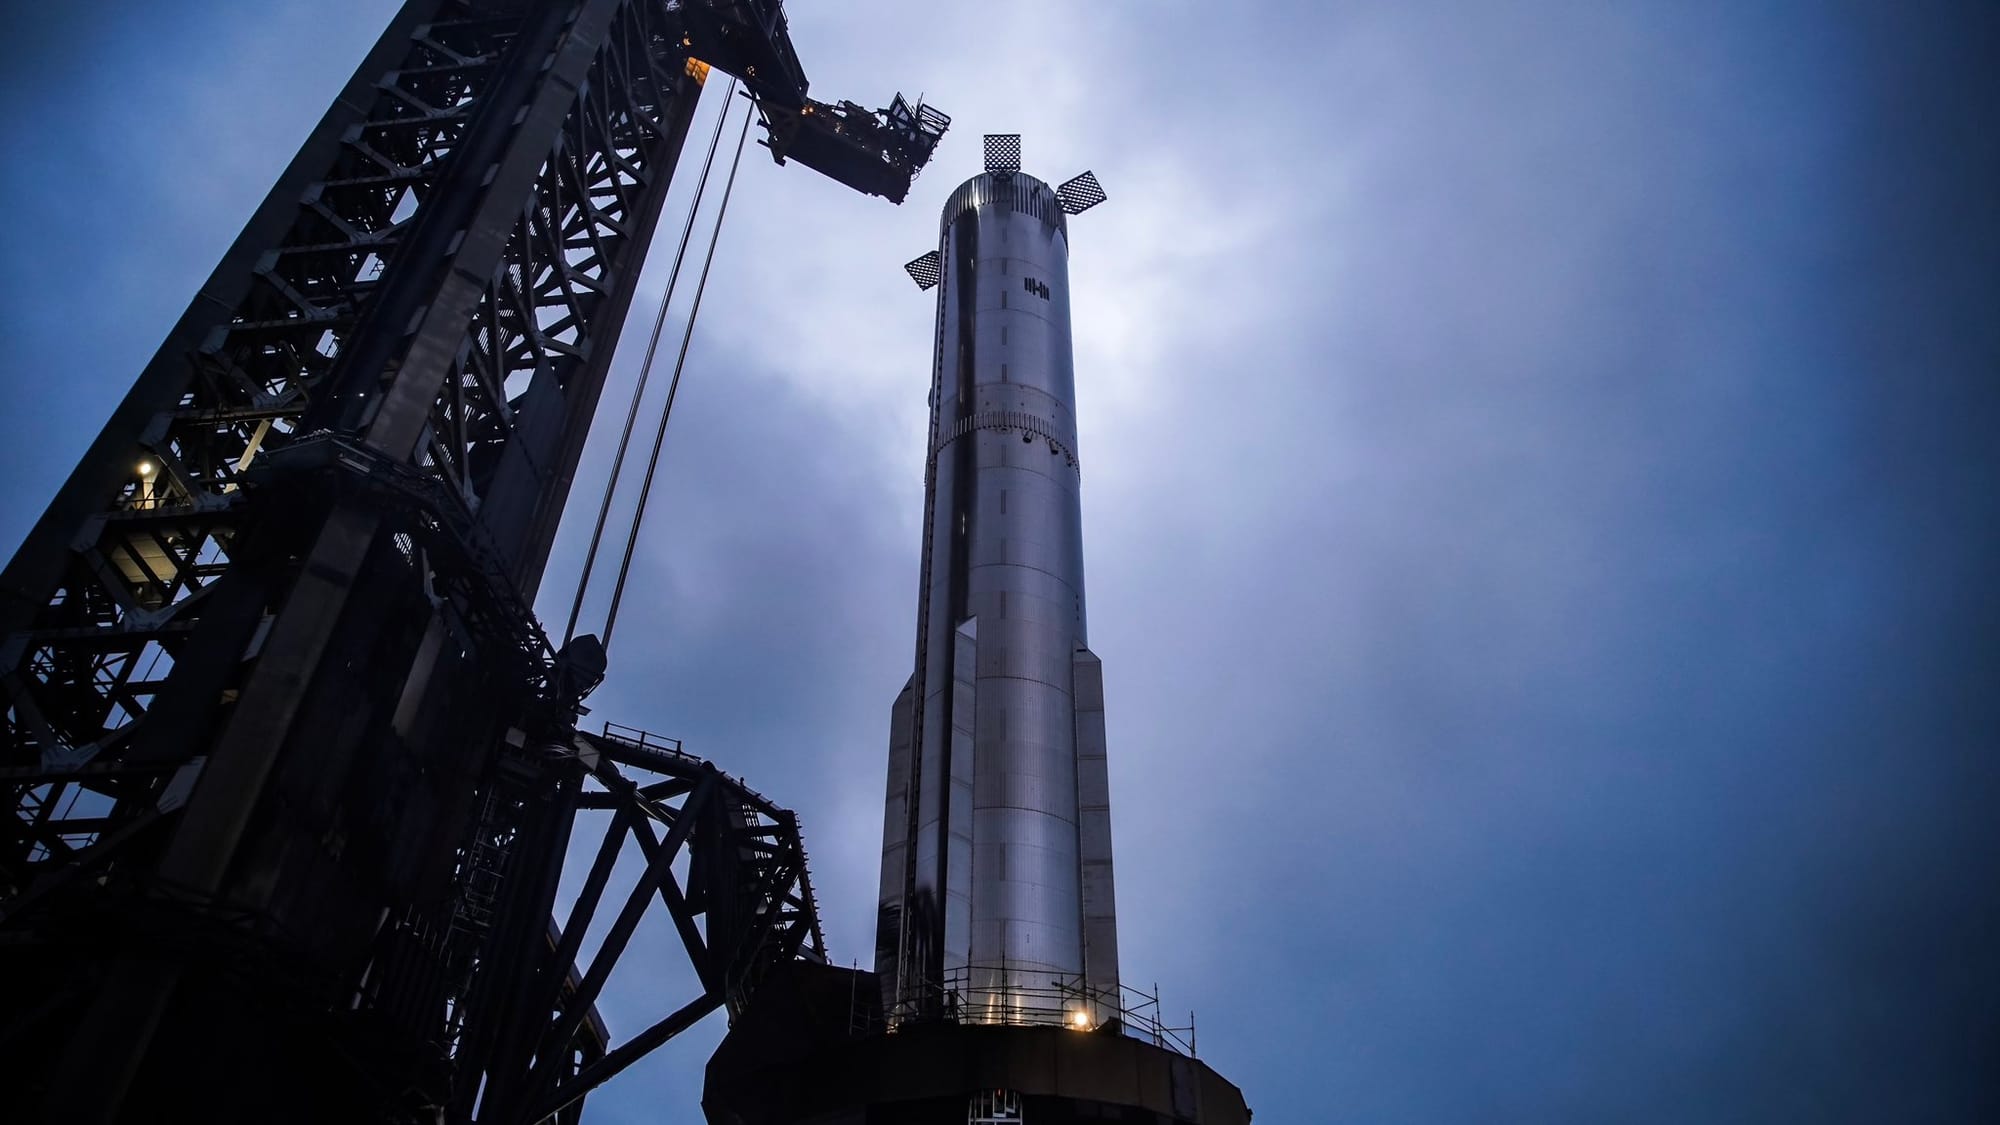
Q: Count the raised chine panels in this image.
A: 3